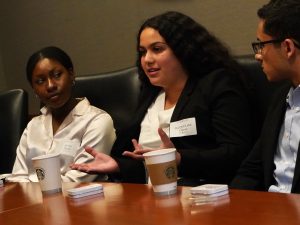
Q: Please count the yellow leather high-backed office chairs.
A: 0